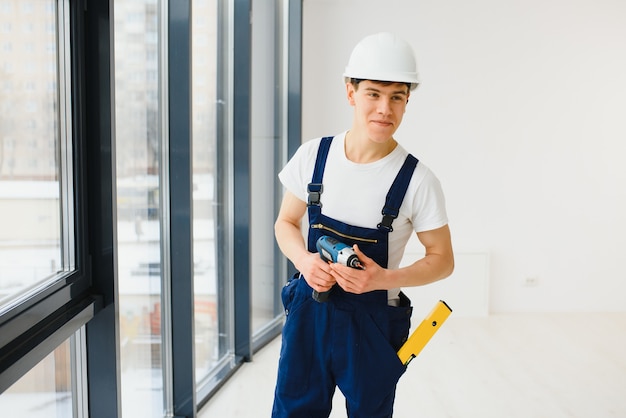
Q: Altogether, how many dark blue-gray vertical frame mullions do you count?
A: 4